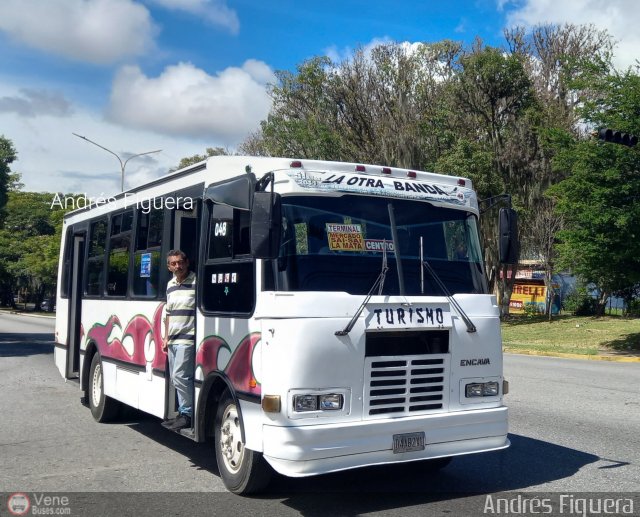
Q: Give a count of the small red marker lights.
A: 5